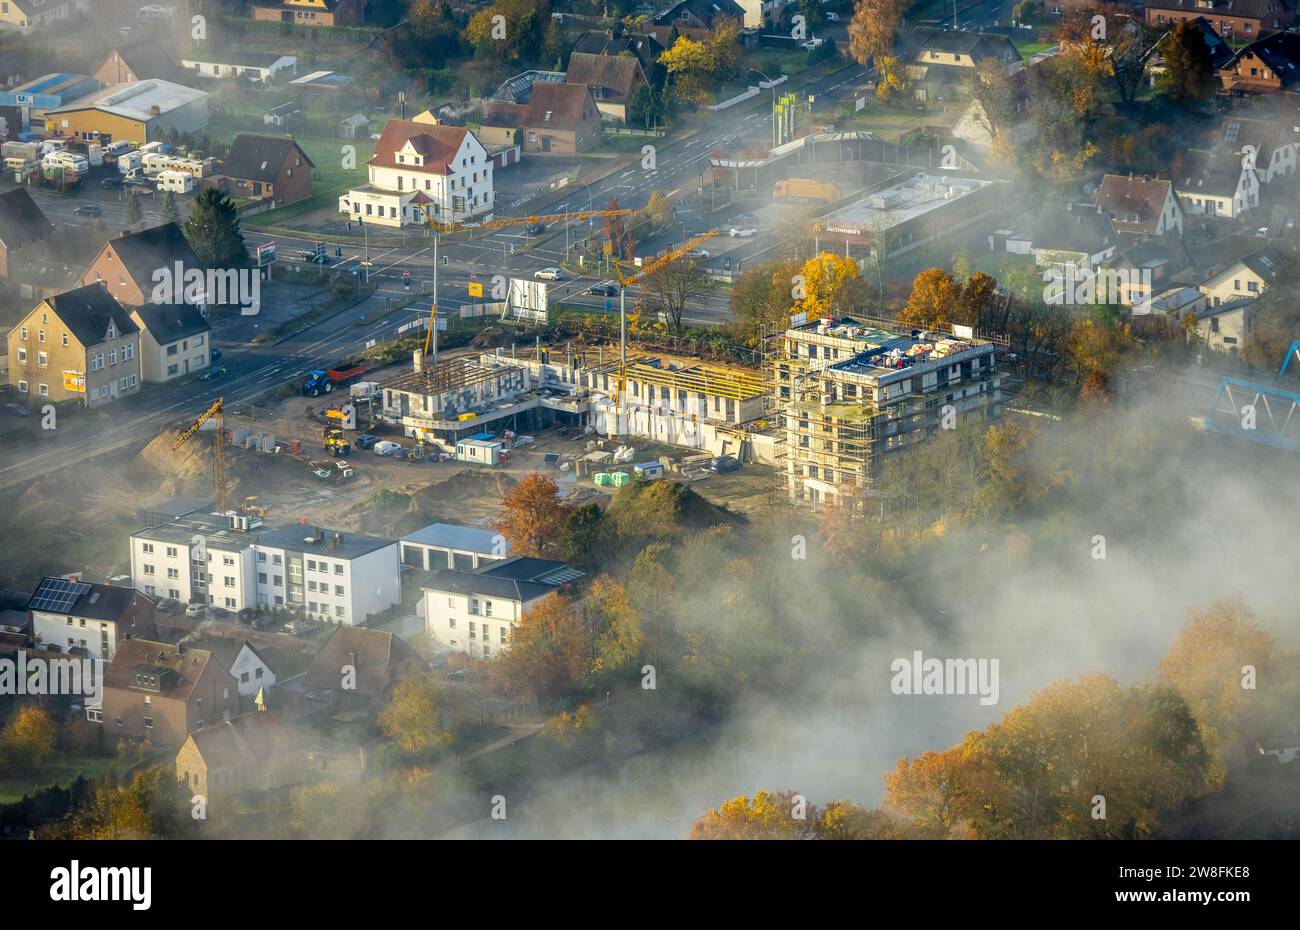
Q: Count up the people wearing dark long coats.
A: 0